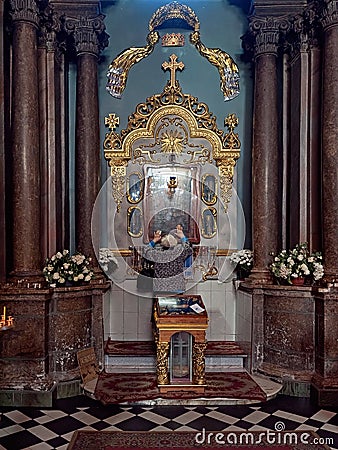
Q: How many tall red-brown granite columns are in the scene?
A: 4